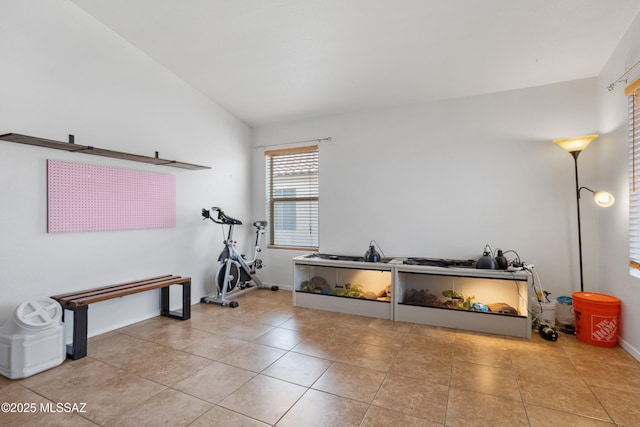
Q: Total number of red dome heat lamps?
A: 0